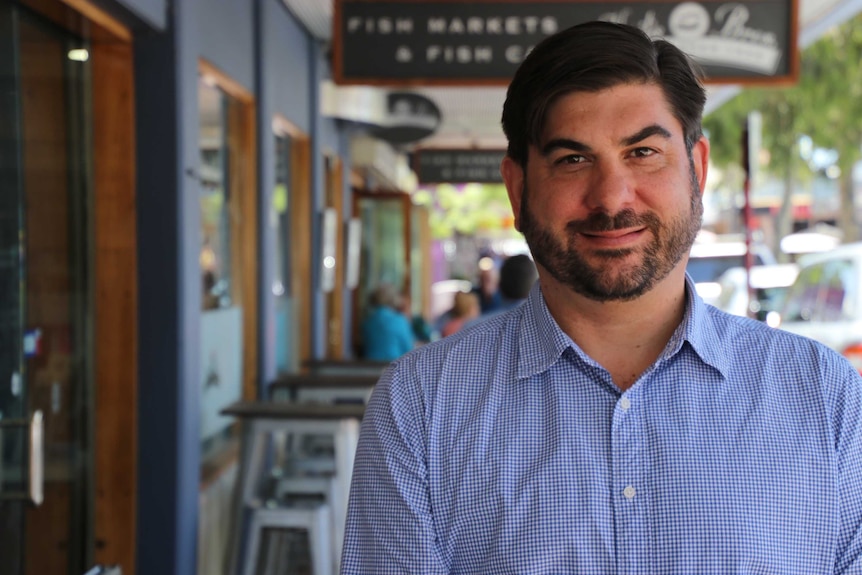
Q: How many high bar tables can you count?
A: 3